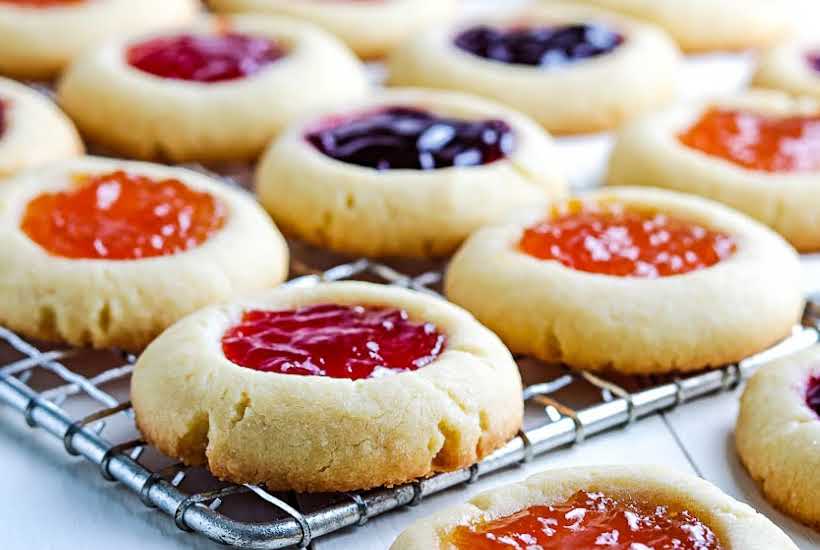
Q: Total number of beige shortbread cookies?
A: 14